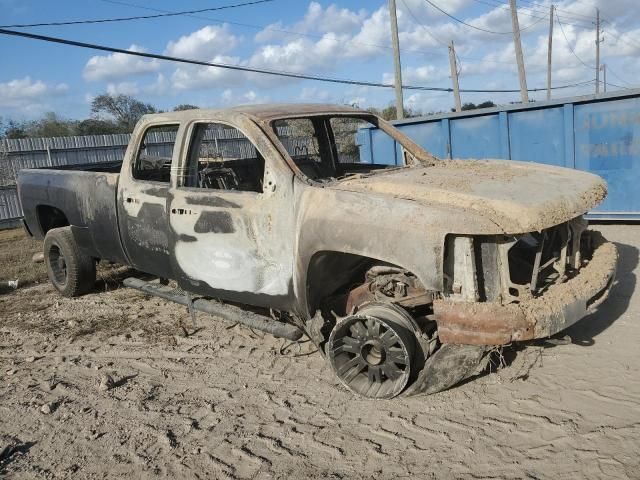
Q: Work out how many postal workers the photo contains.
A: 0